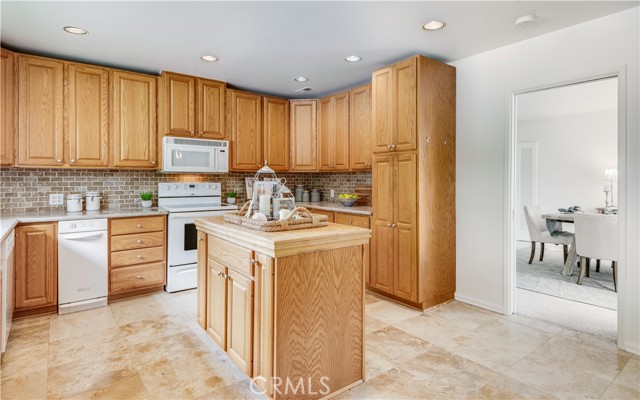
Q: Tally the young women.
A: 0